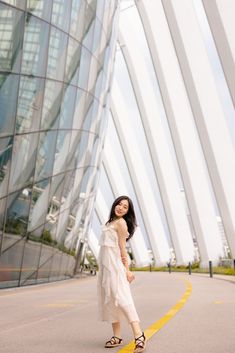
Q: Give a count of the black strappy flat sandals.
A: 2